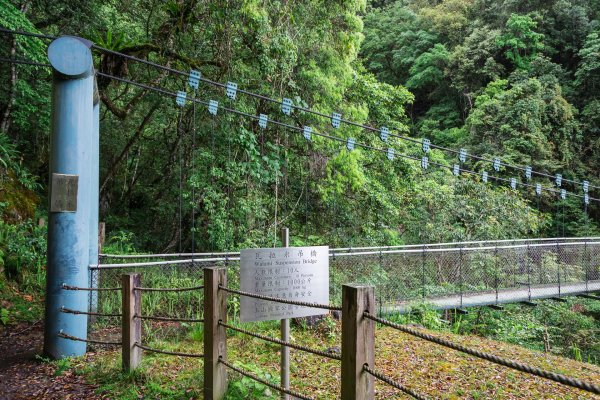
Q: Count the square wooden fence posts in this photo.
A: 3